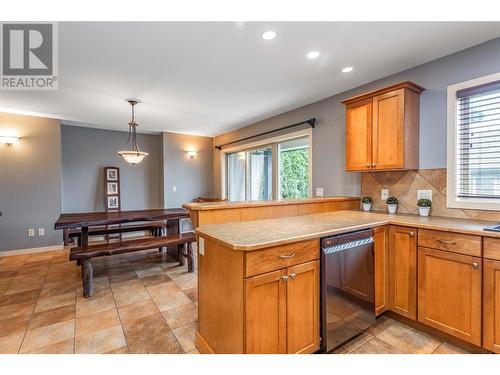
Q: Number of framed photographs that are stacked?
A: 3